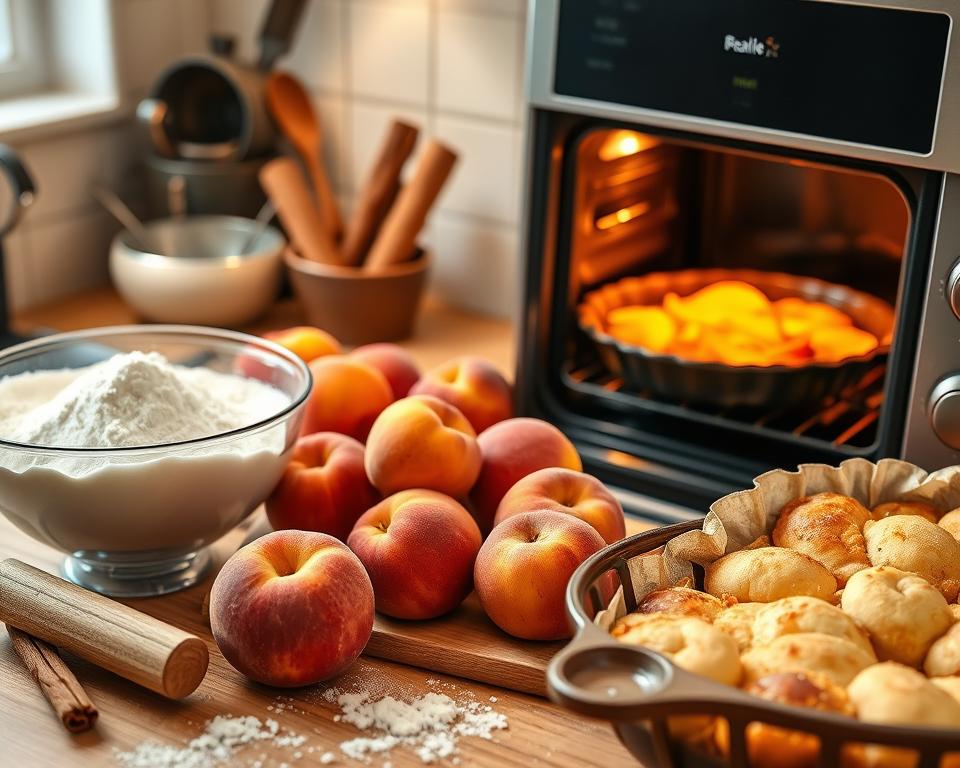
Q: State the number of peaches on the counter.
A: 11